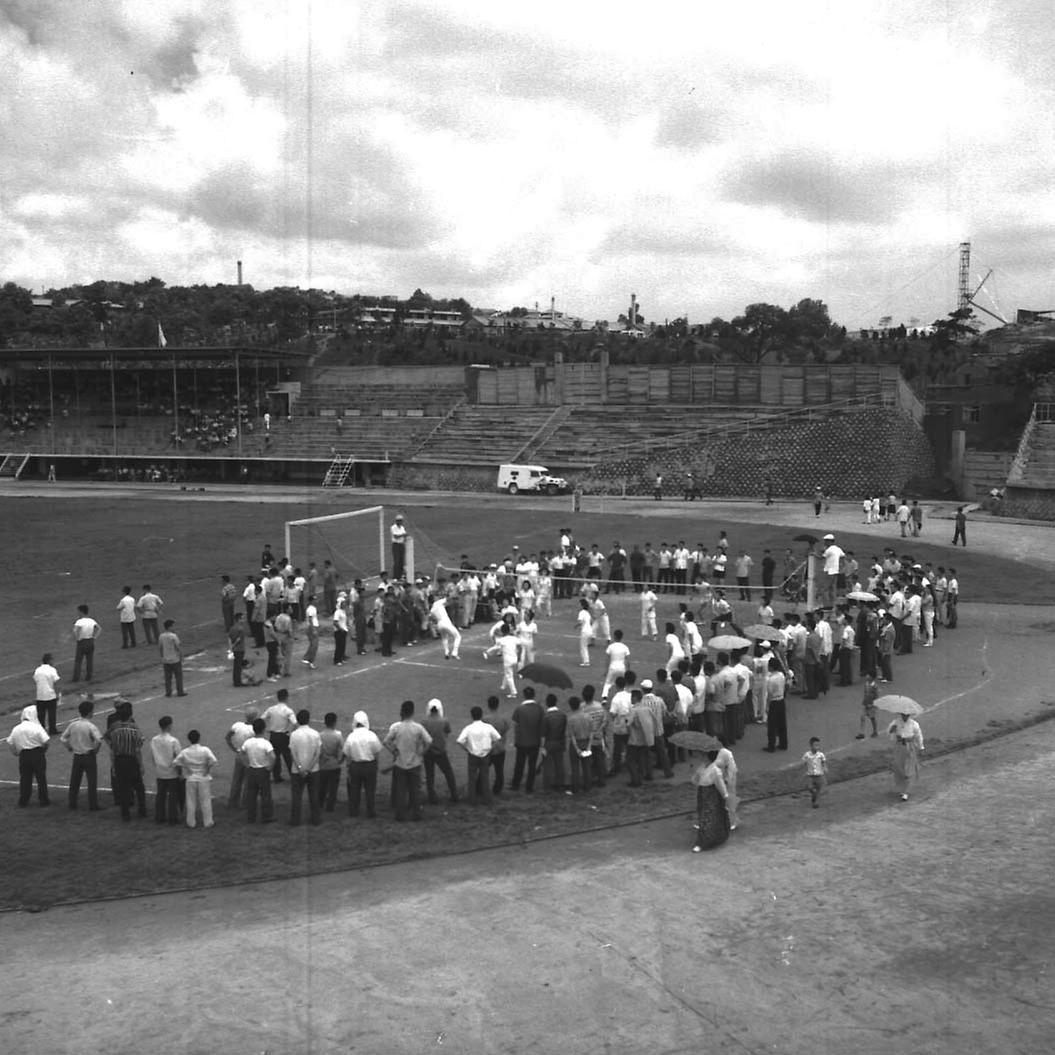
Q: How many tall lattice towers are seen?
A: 1